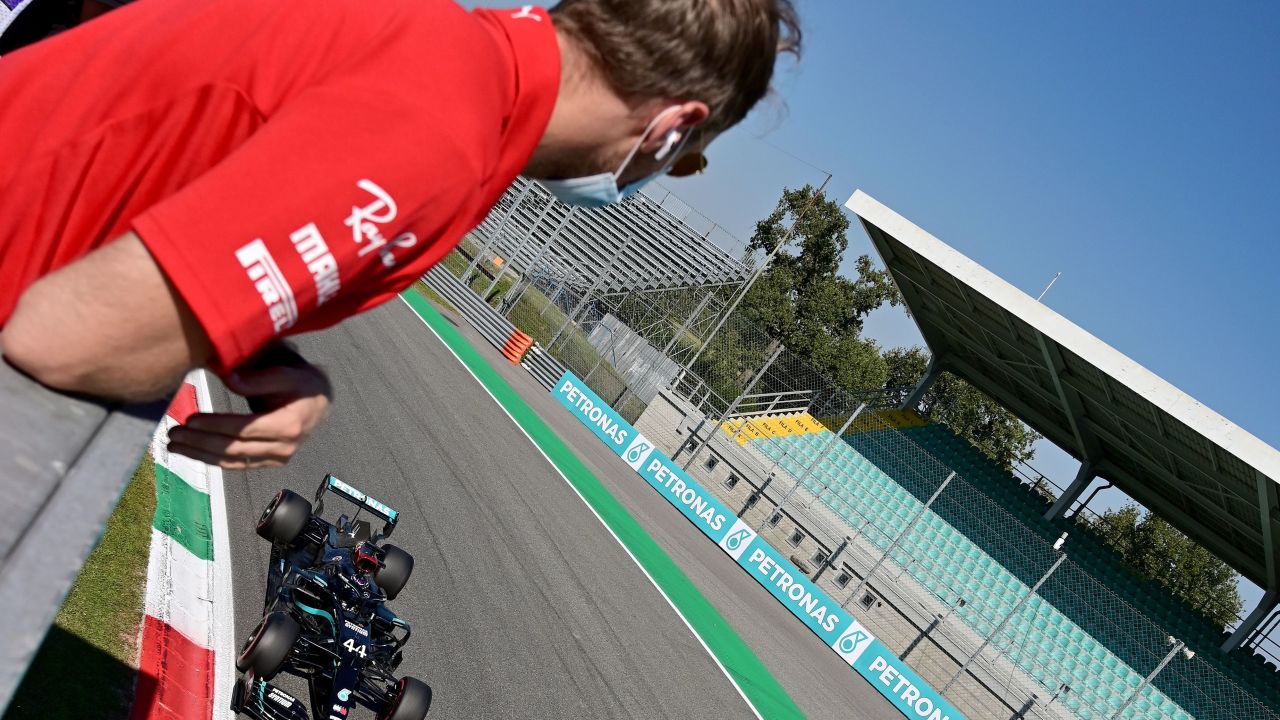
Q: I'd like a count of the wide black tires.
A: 4